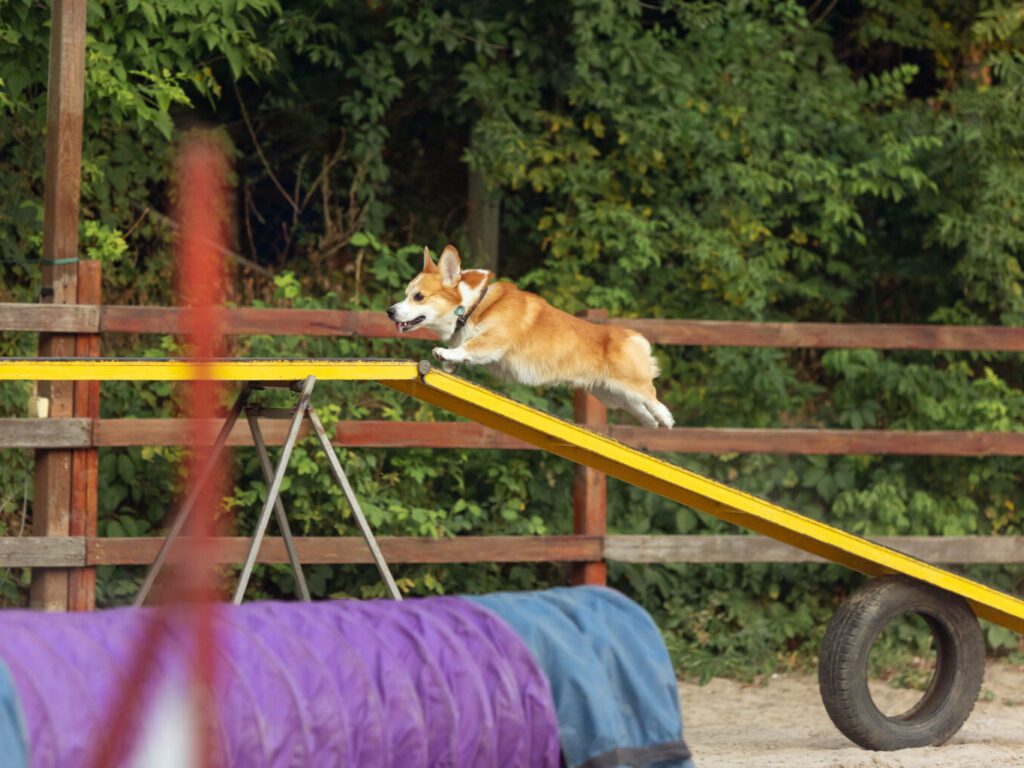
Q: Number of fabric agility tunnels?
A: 1